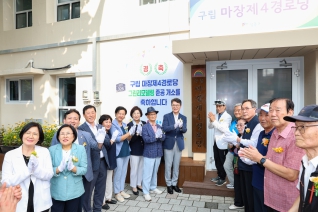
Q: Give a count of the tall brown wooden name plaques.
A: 1